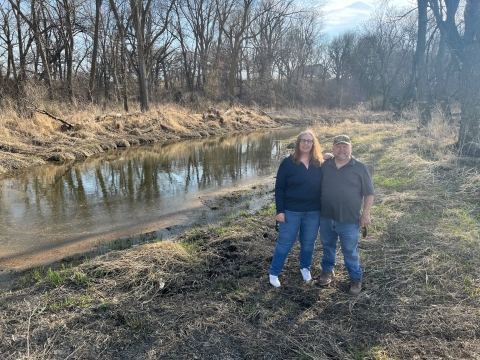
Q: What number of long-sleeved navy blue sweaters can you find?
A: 1